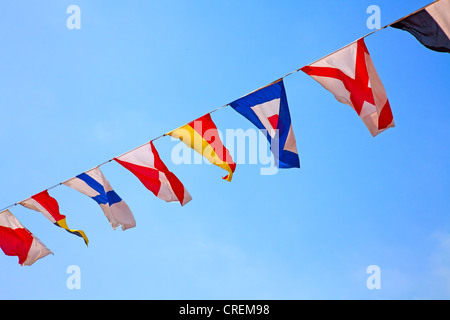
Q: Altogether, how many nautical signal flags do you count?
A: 8